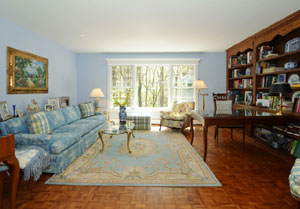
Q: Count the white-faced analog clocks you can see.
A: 0